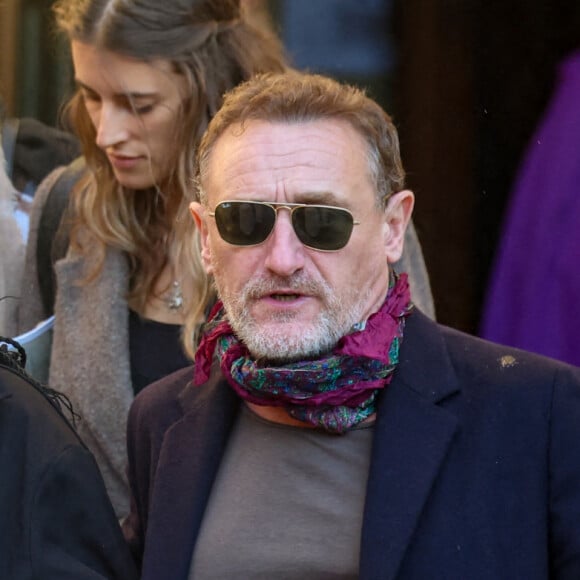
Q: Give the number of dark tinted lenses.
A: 2